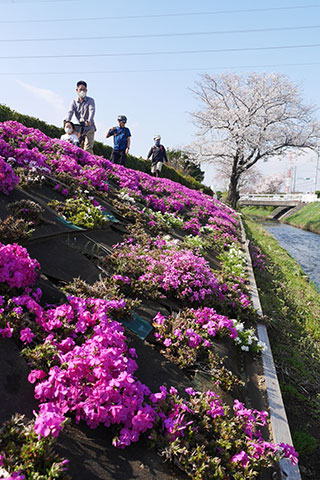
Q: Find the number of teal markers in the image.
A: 3